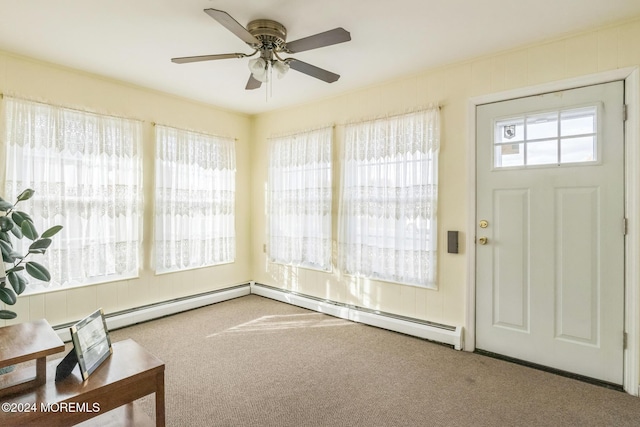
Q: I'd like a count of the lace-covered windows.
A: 4